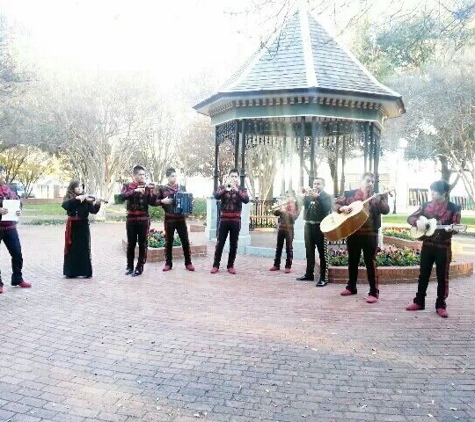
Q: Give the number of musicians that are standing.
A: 9